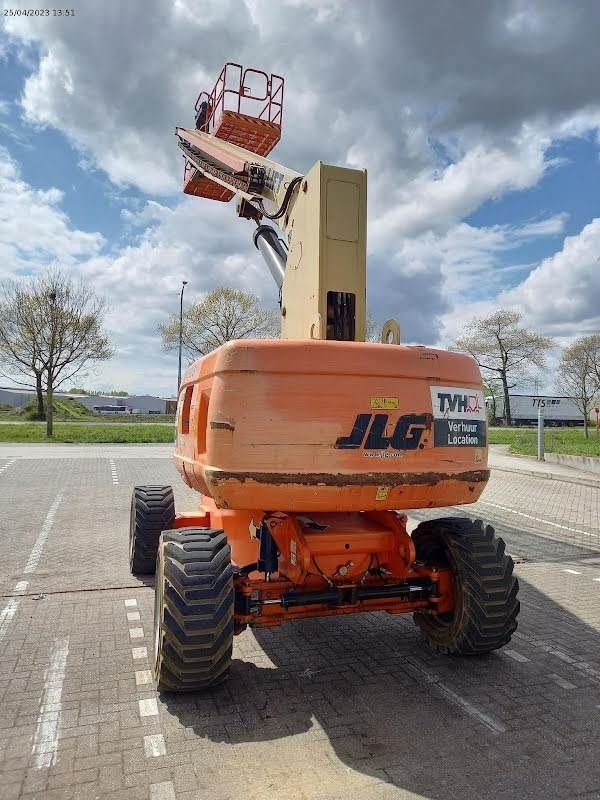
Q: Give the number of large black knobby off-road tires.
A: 3